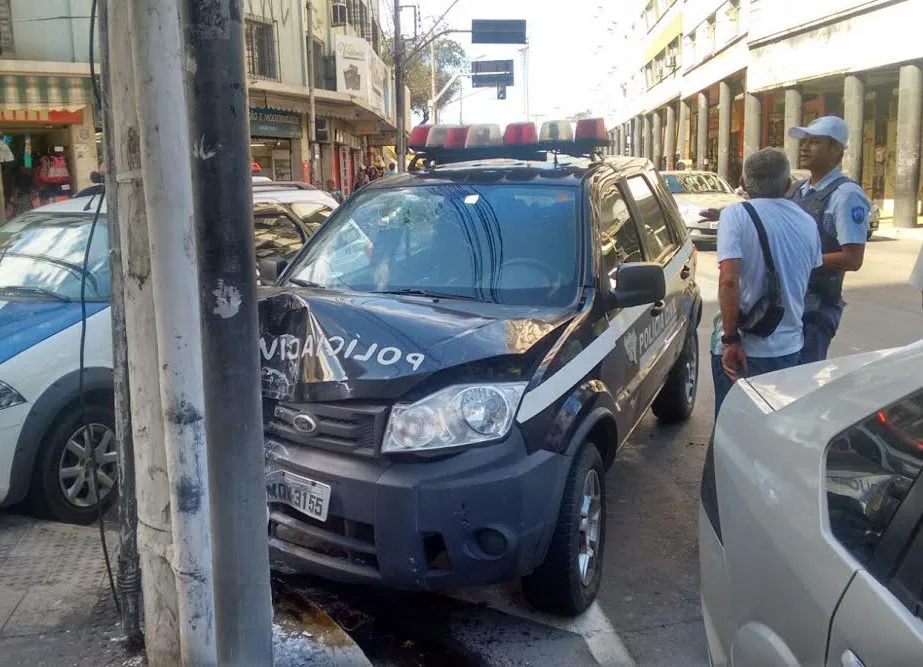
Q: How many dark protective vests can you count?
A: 1